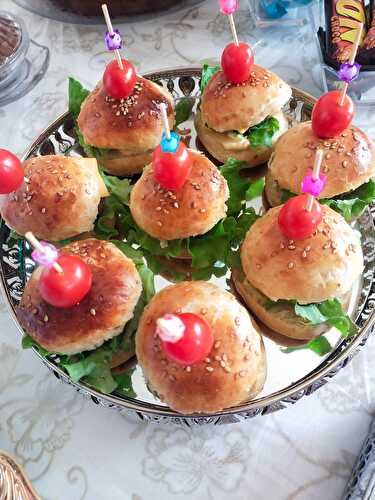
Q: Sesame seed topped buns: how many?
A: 8